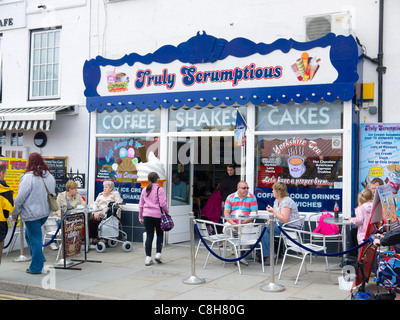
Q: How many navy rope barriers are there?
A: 4